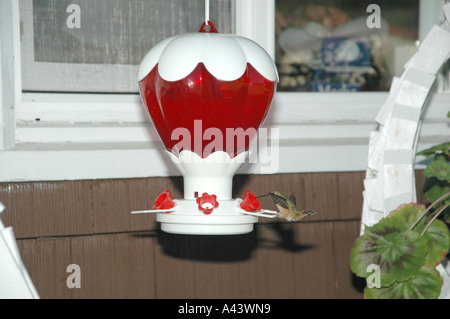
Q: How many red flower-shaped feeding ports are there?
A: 3